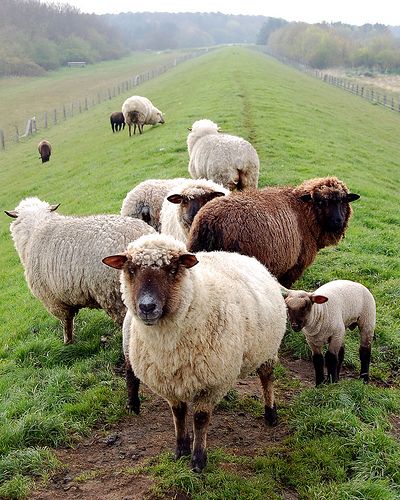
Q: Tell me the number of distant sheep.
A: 3